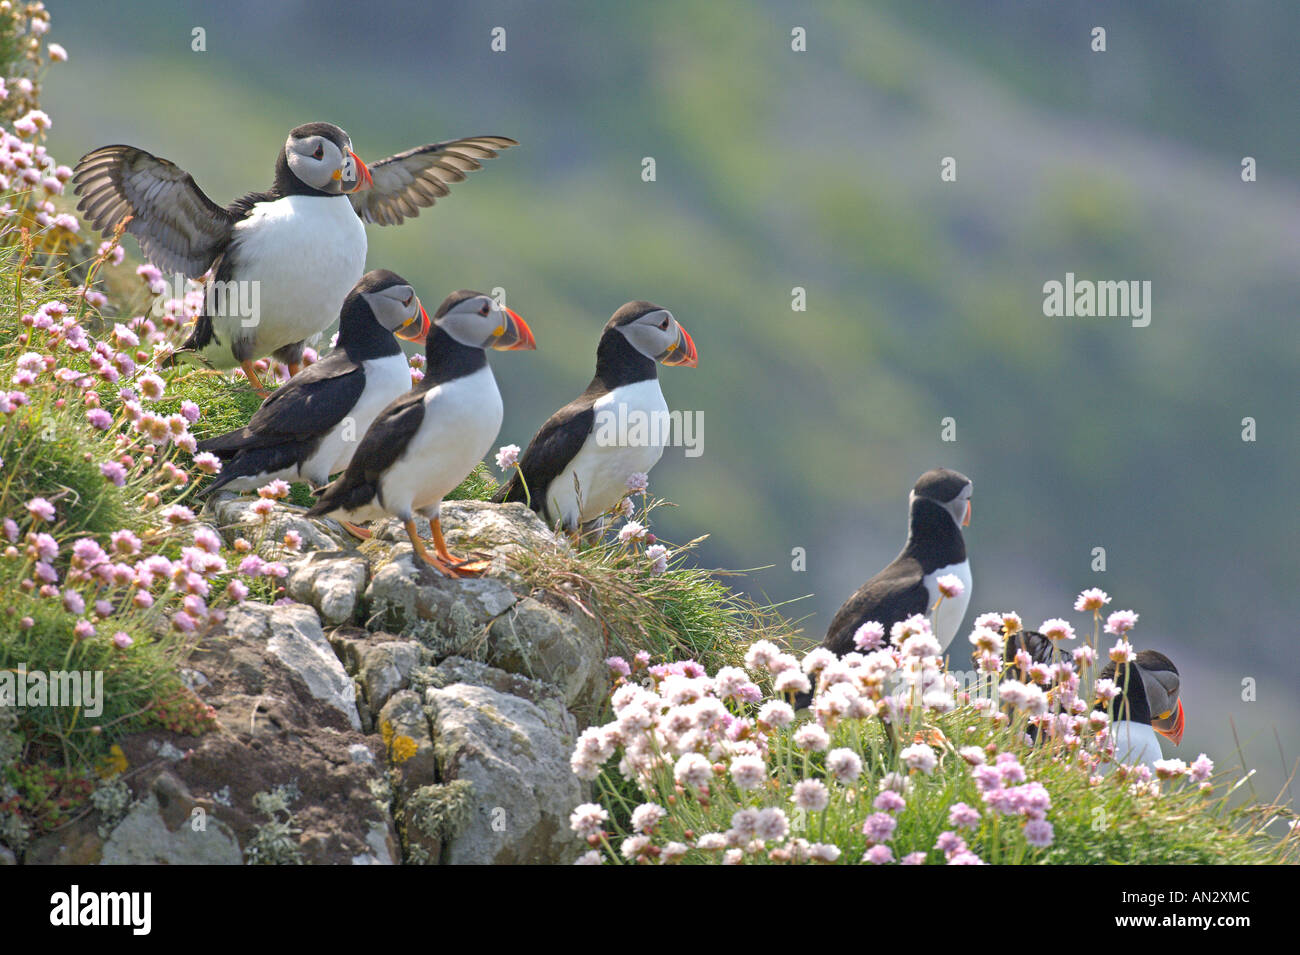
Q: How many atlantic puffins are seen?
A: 6